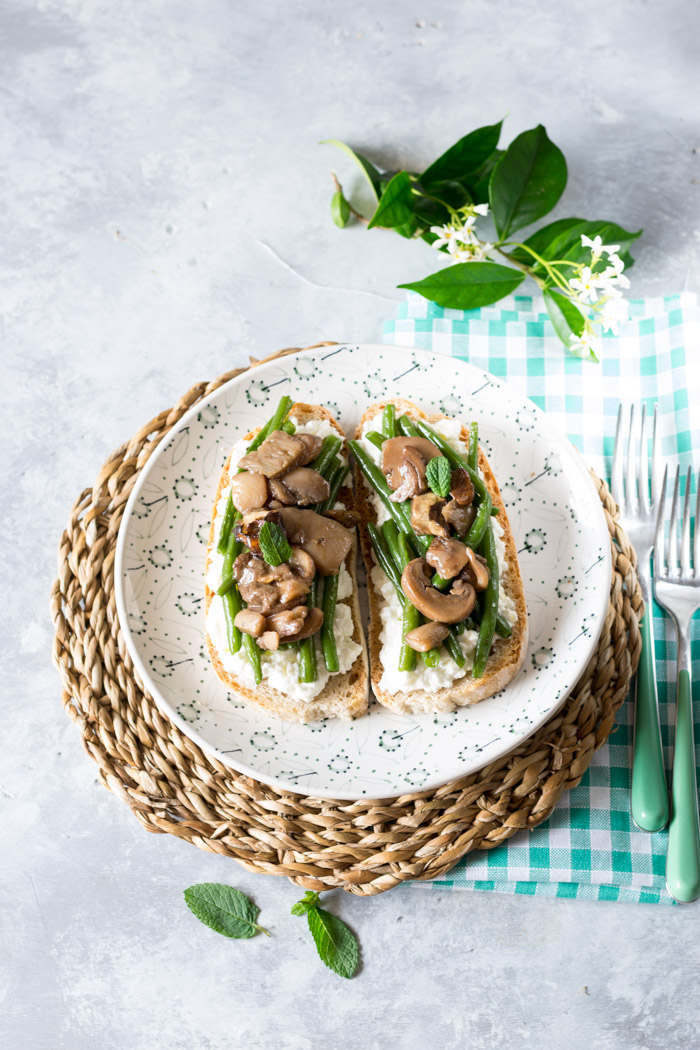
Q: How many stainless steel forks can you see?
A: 2